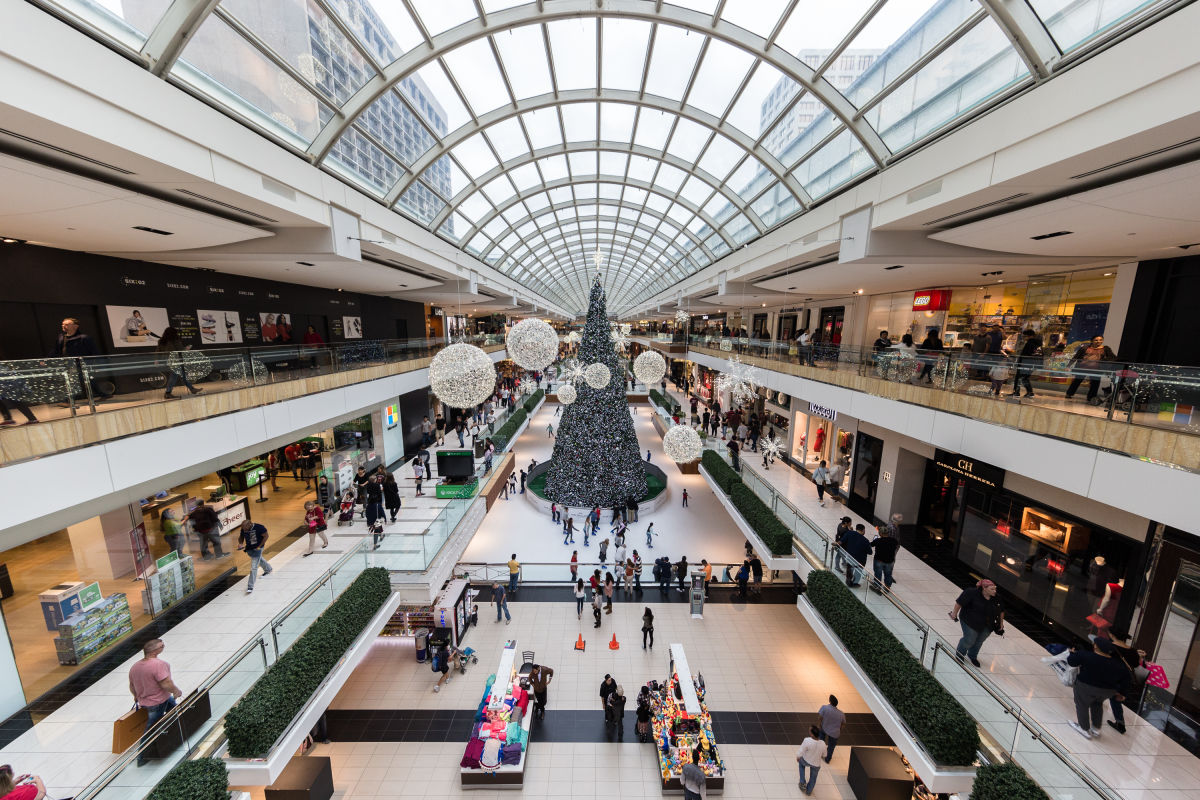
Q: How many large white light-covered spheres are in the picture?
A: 6